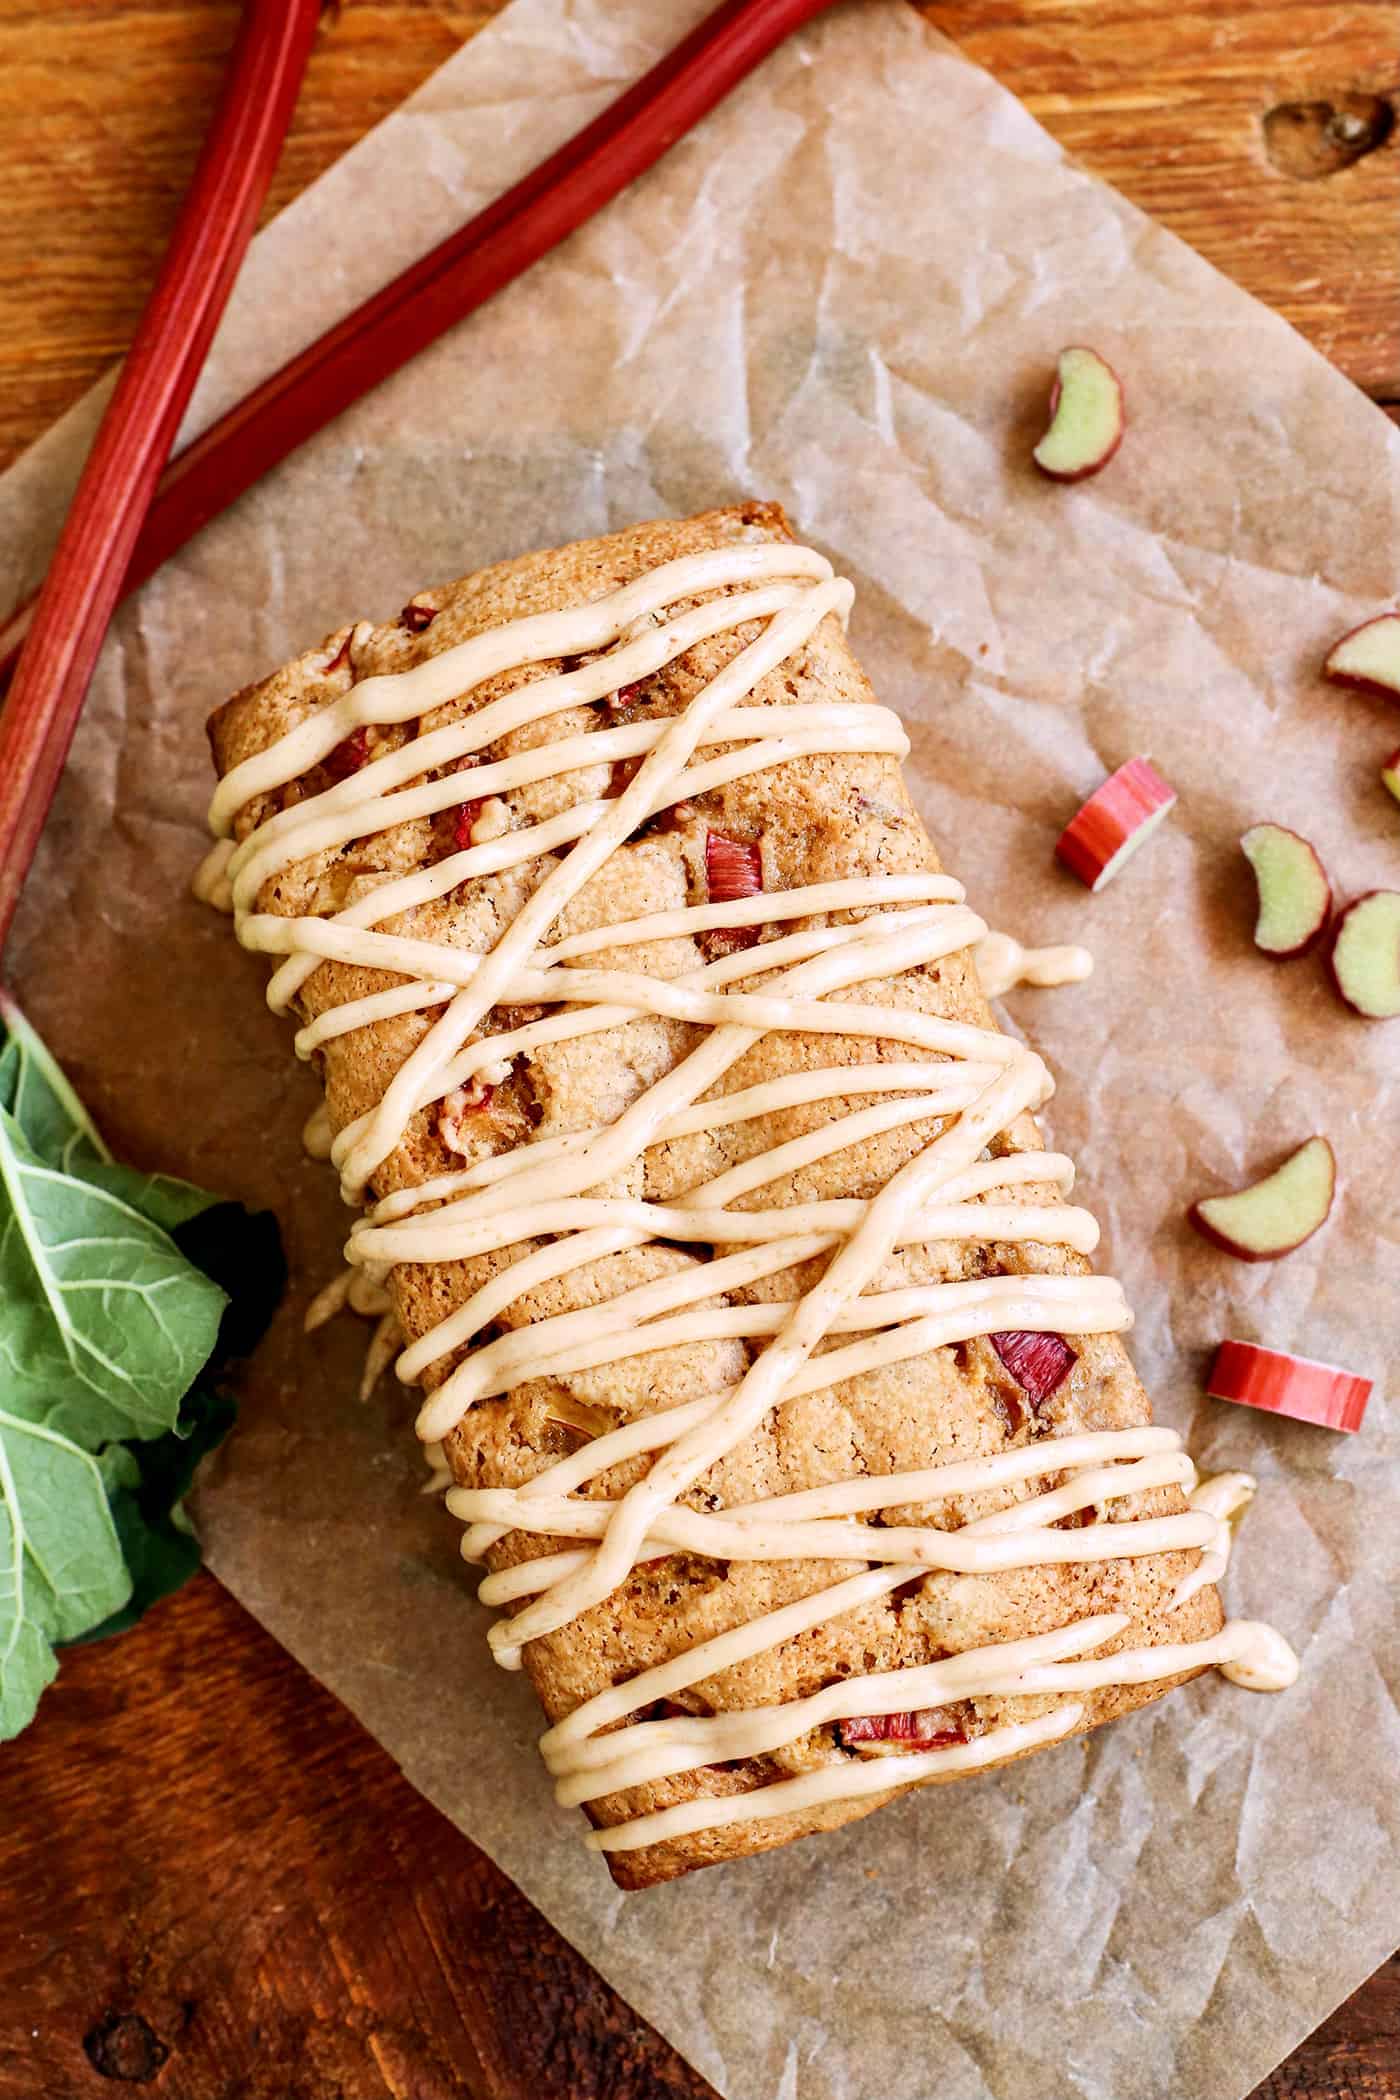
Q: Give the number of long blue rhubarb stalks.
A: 0